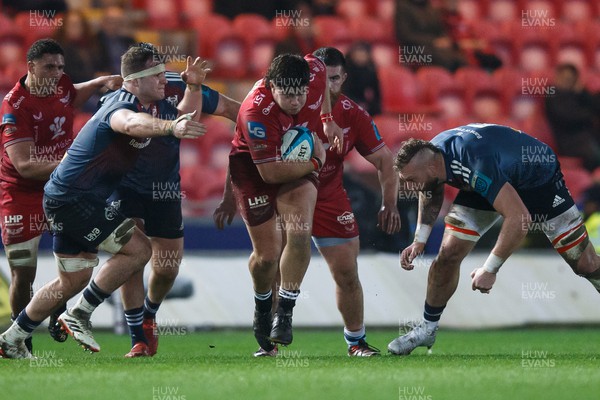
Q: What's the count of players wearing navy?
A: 3